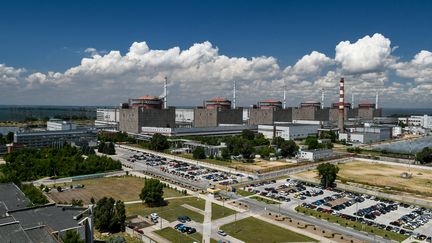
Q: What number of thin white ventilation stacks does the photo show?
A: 6